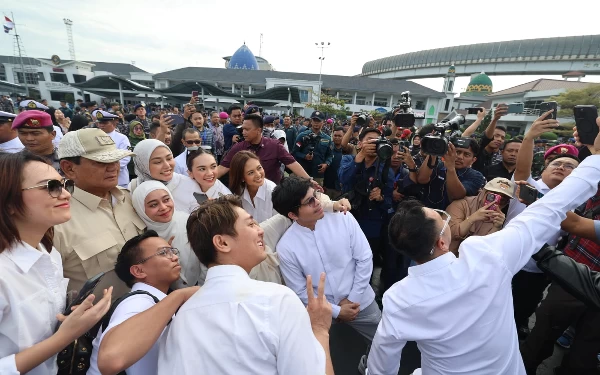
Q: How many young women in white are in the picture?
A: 5